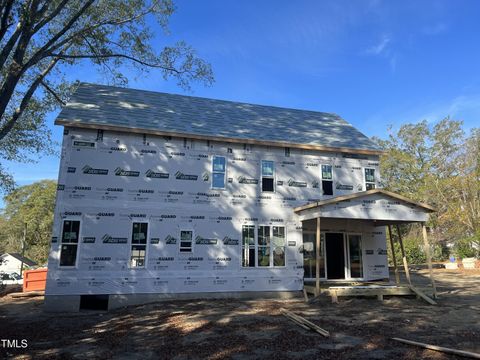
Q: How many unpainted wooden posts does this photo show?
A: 4